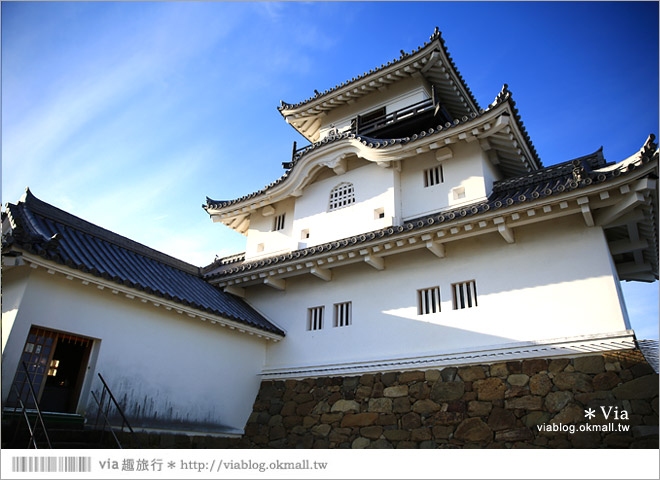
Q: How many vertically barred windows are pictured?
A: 6